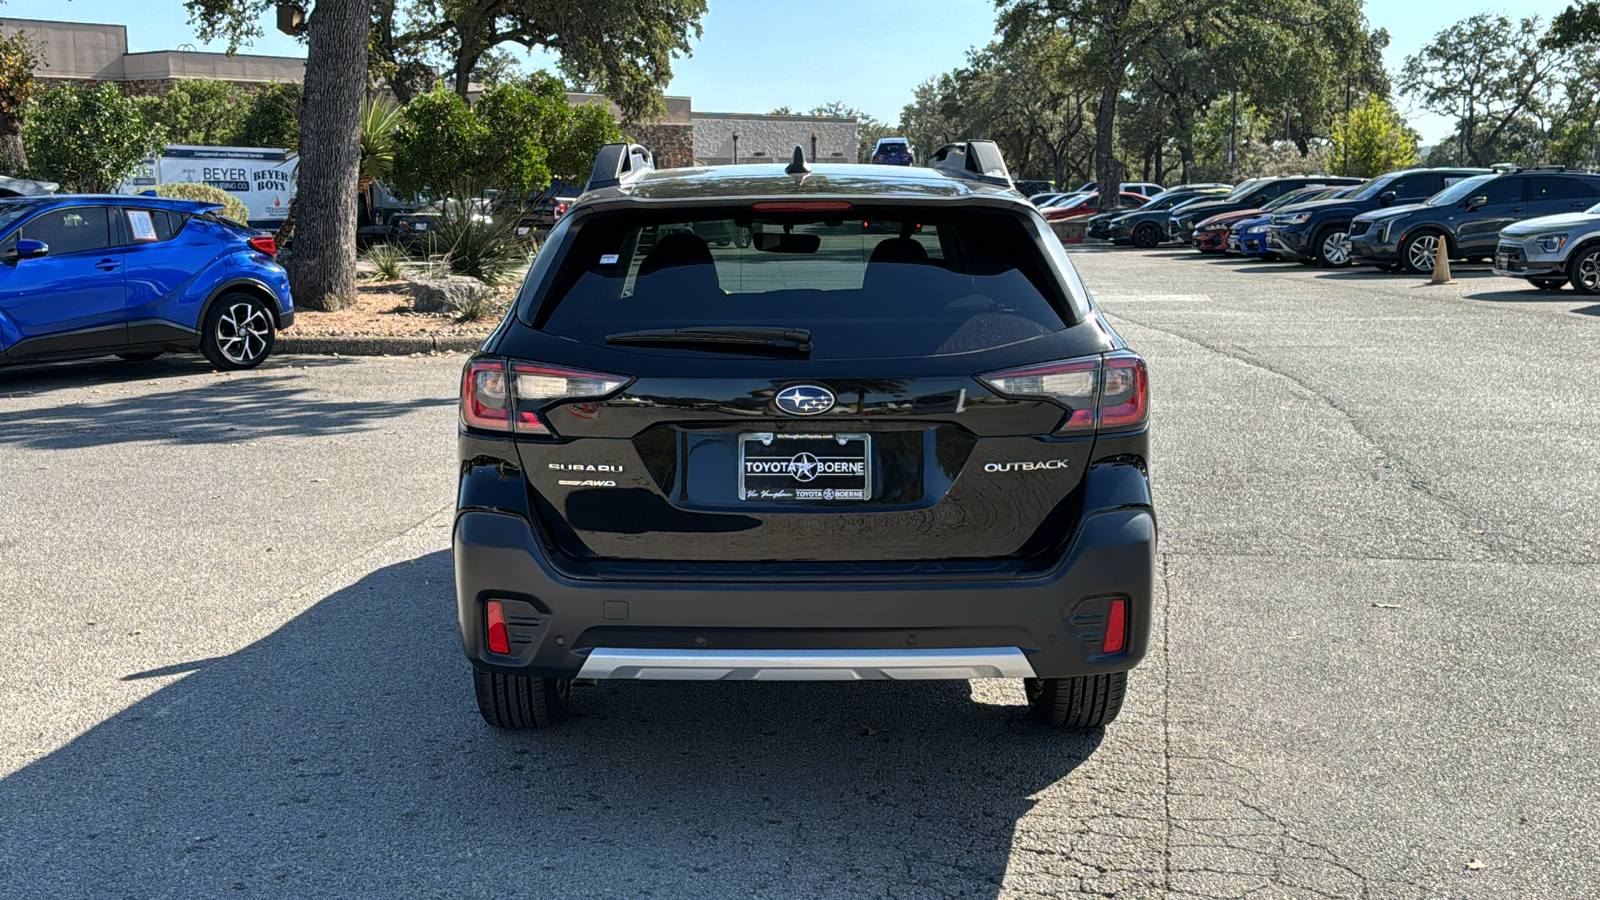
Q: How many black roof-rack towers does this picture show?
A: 2